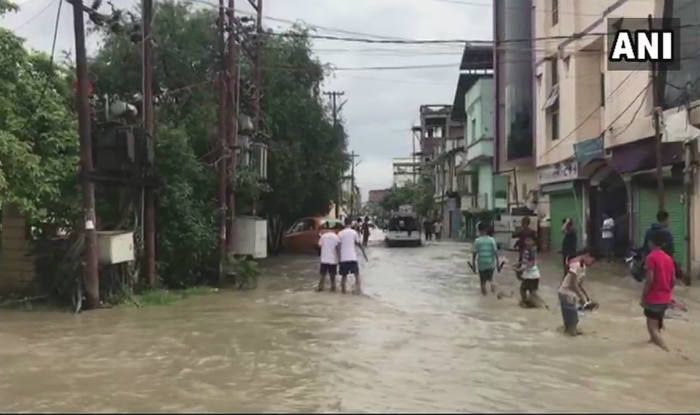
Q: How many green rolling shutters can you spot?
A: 2